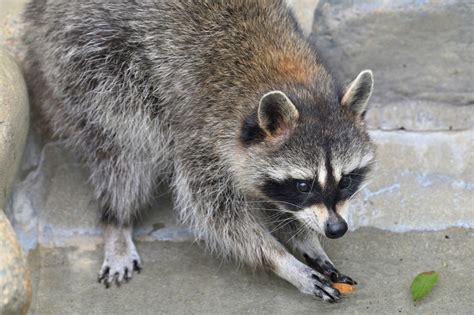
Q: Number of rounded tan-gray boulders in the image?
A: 2